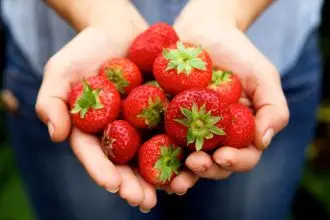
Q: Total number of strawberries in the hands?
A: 10